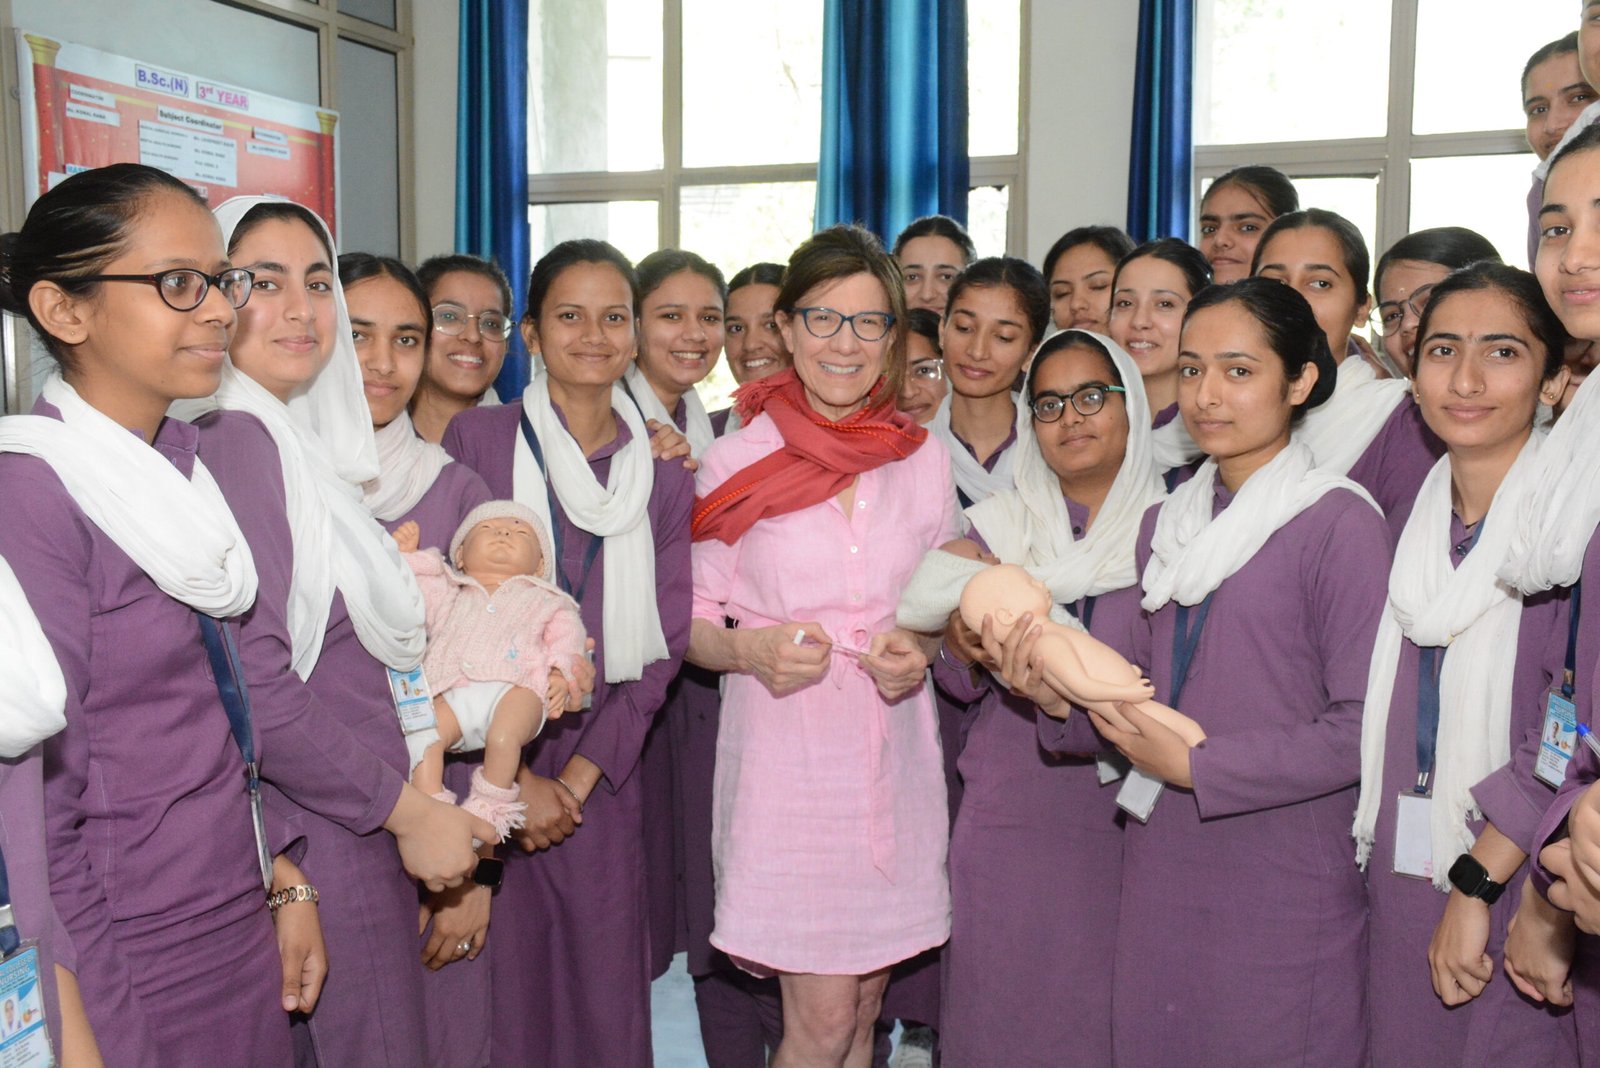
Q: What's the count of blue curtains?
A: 3